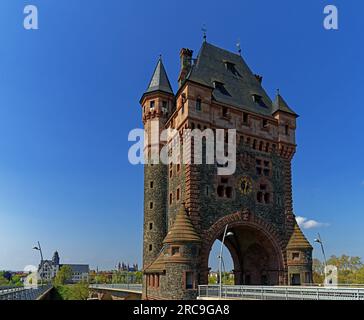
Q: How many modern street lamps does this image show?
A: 3